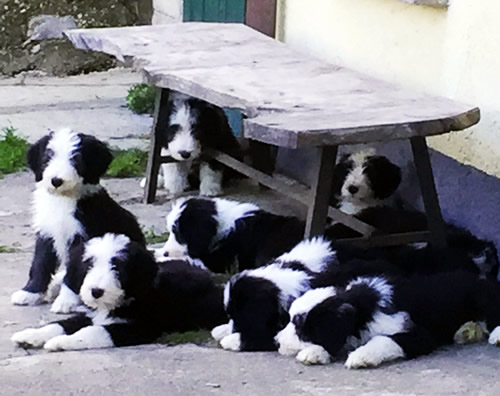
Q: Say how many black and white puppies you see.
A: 7